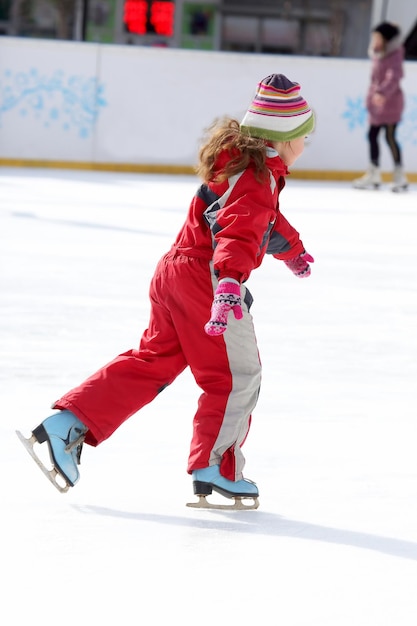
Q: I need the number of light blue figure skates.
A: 2